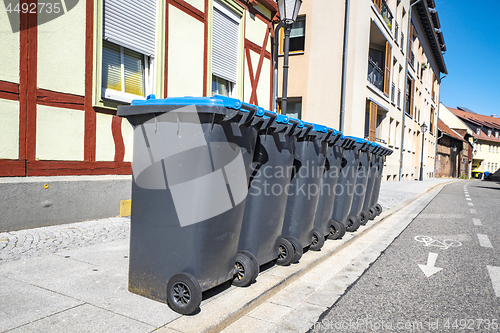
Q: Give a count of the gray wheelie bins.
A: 8